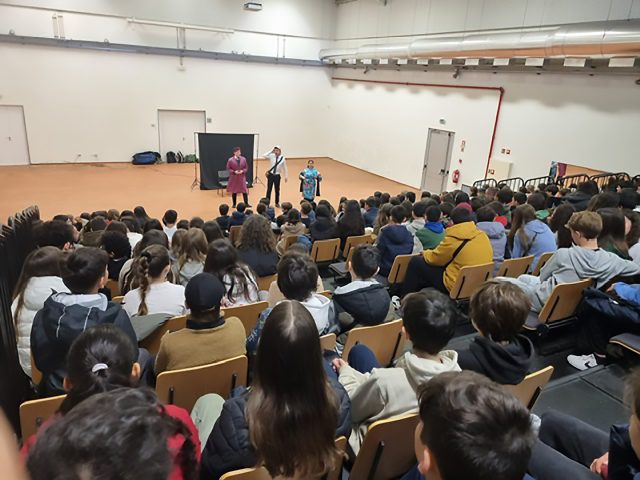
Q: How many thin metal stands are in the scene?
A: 2